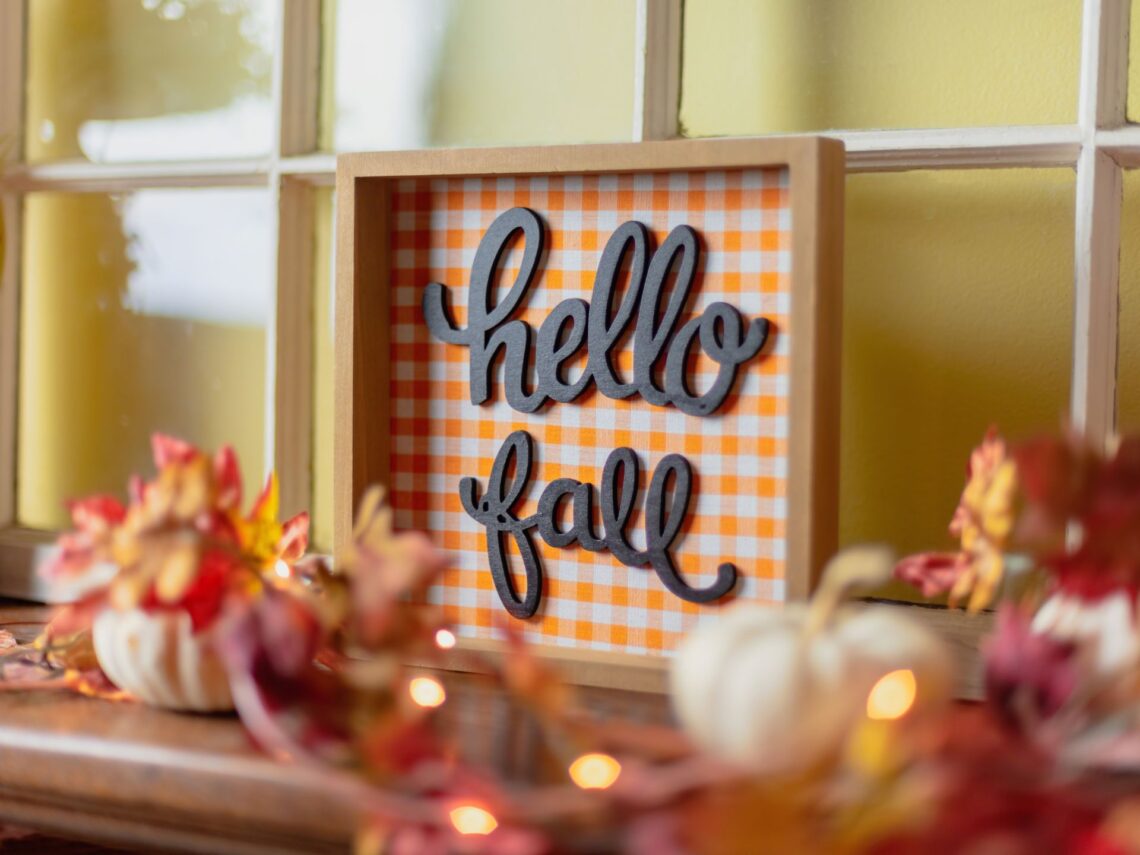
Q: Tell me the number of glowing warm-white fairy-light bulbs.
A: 6